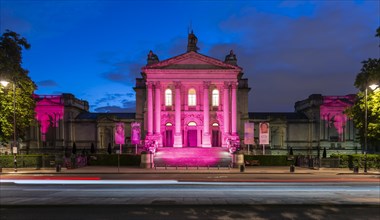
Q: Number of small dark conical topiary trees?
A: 5